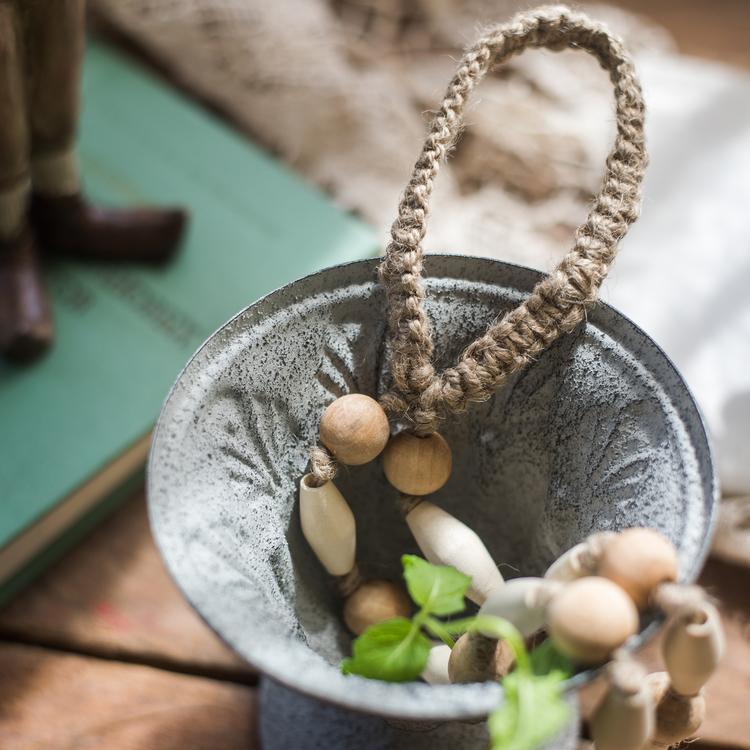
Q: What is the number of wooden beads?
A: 14